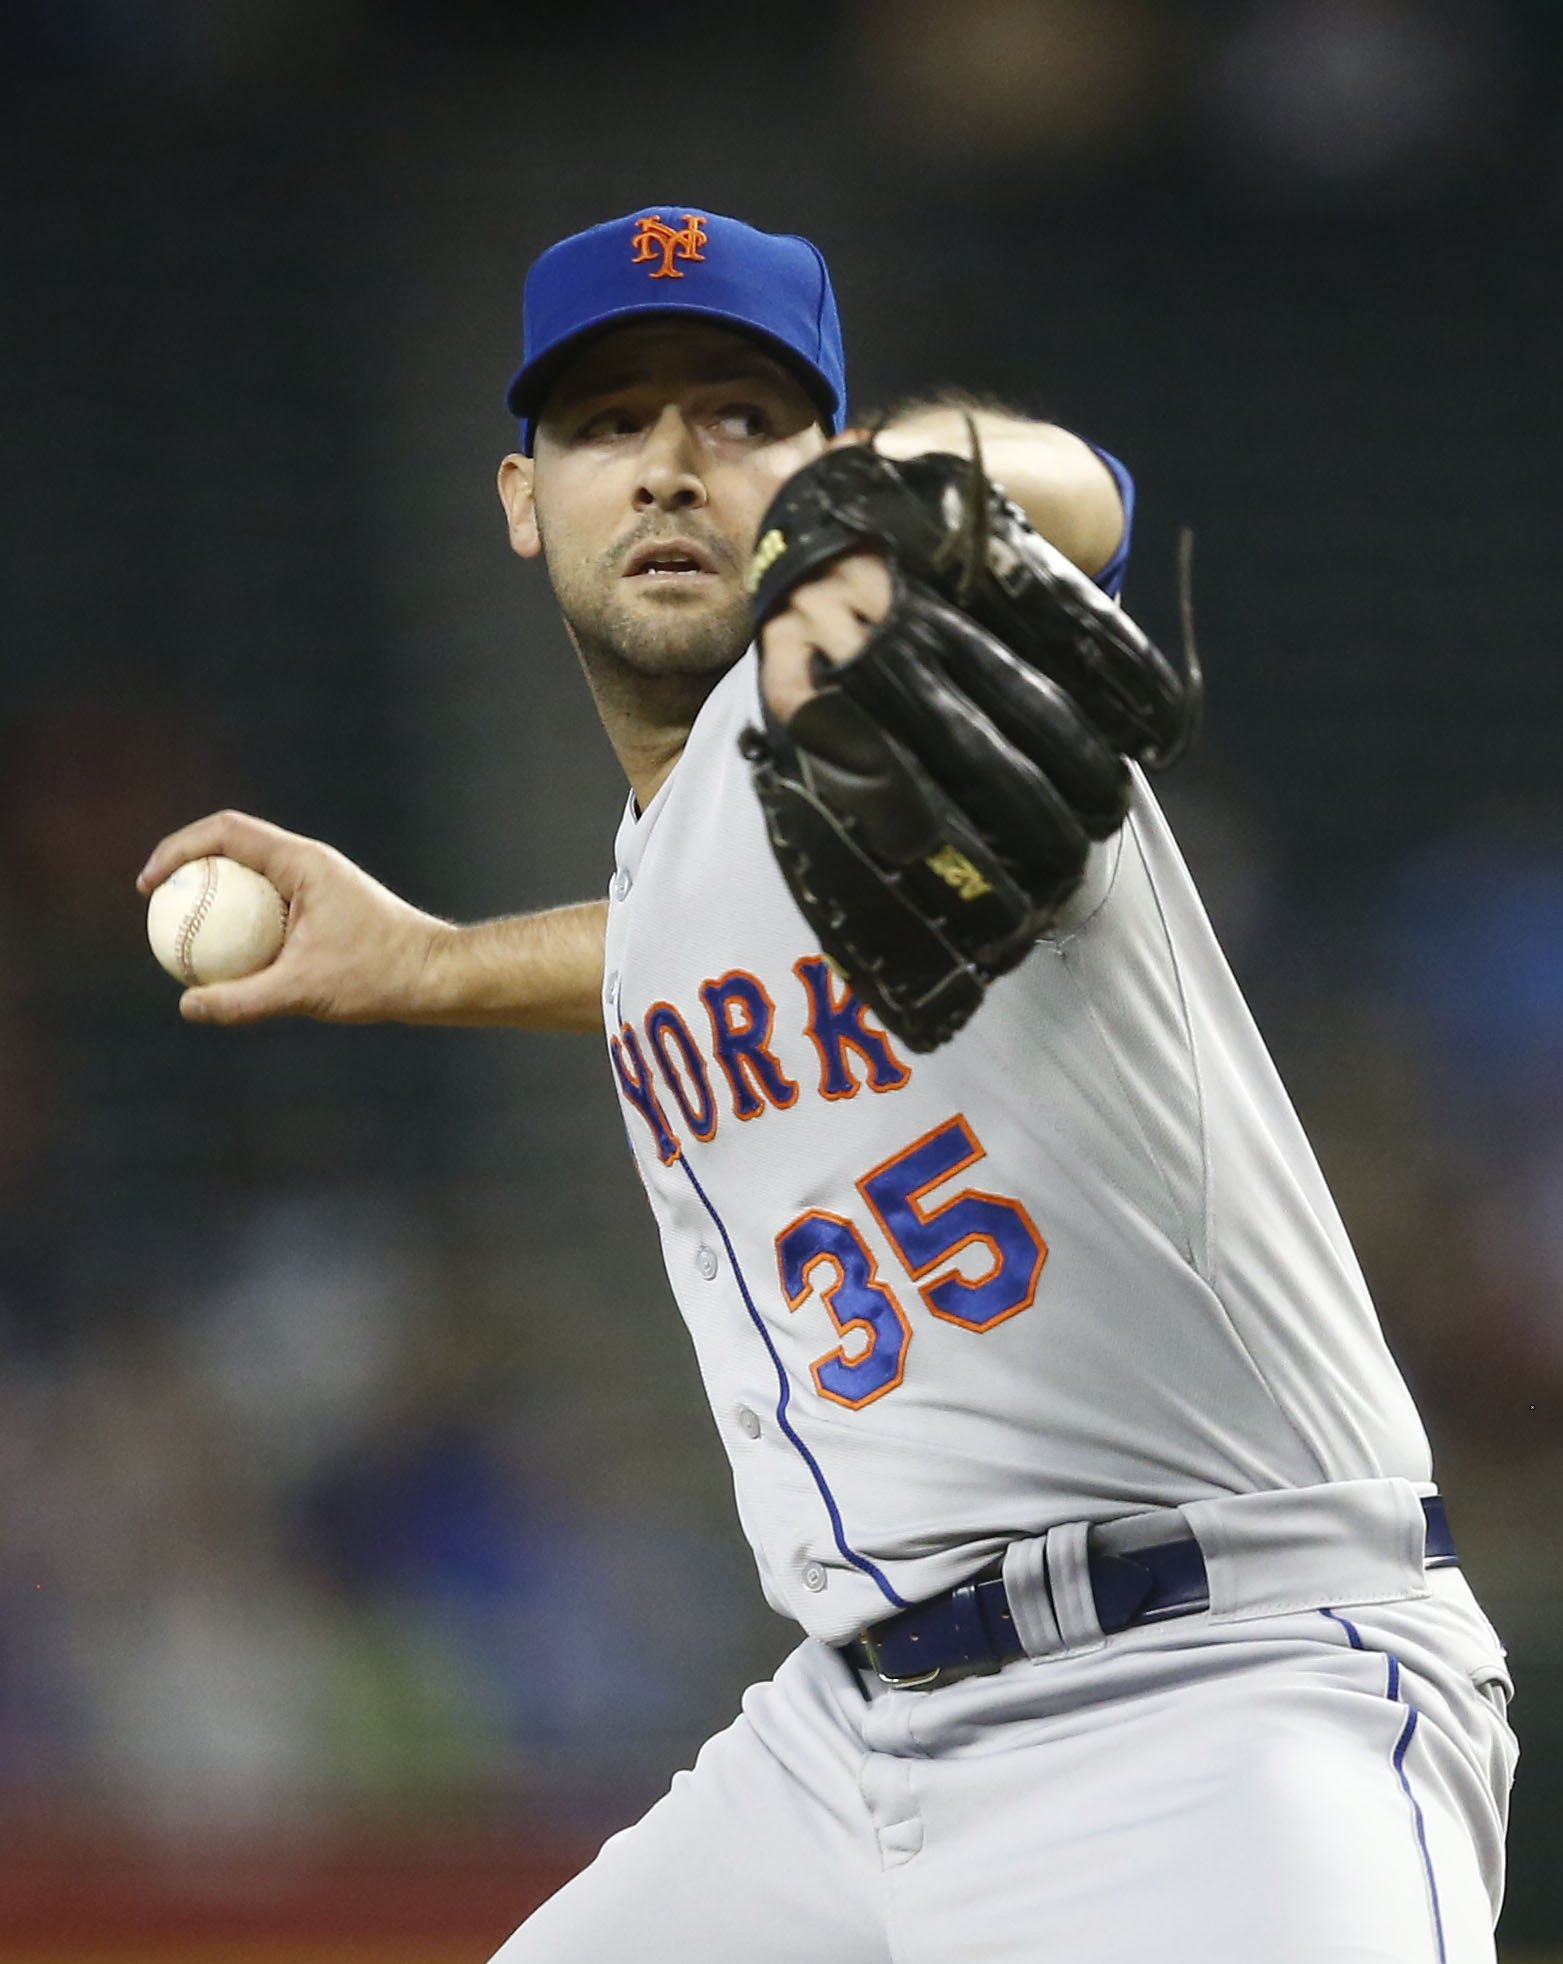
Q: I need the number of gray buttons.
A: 5